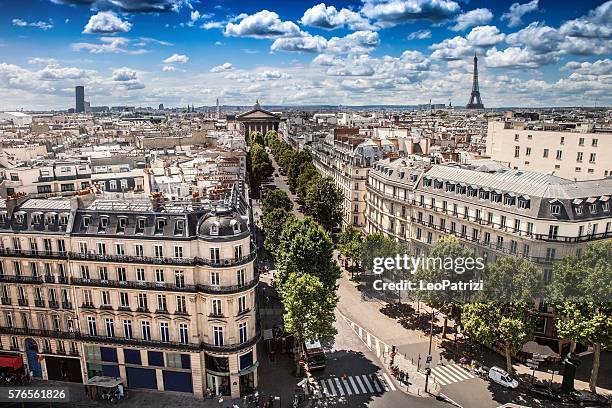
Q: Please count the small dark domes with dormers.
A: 1